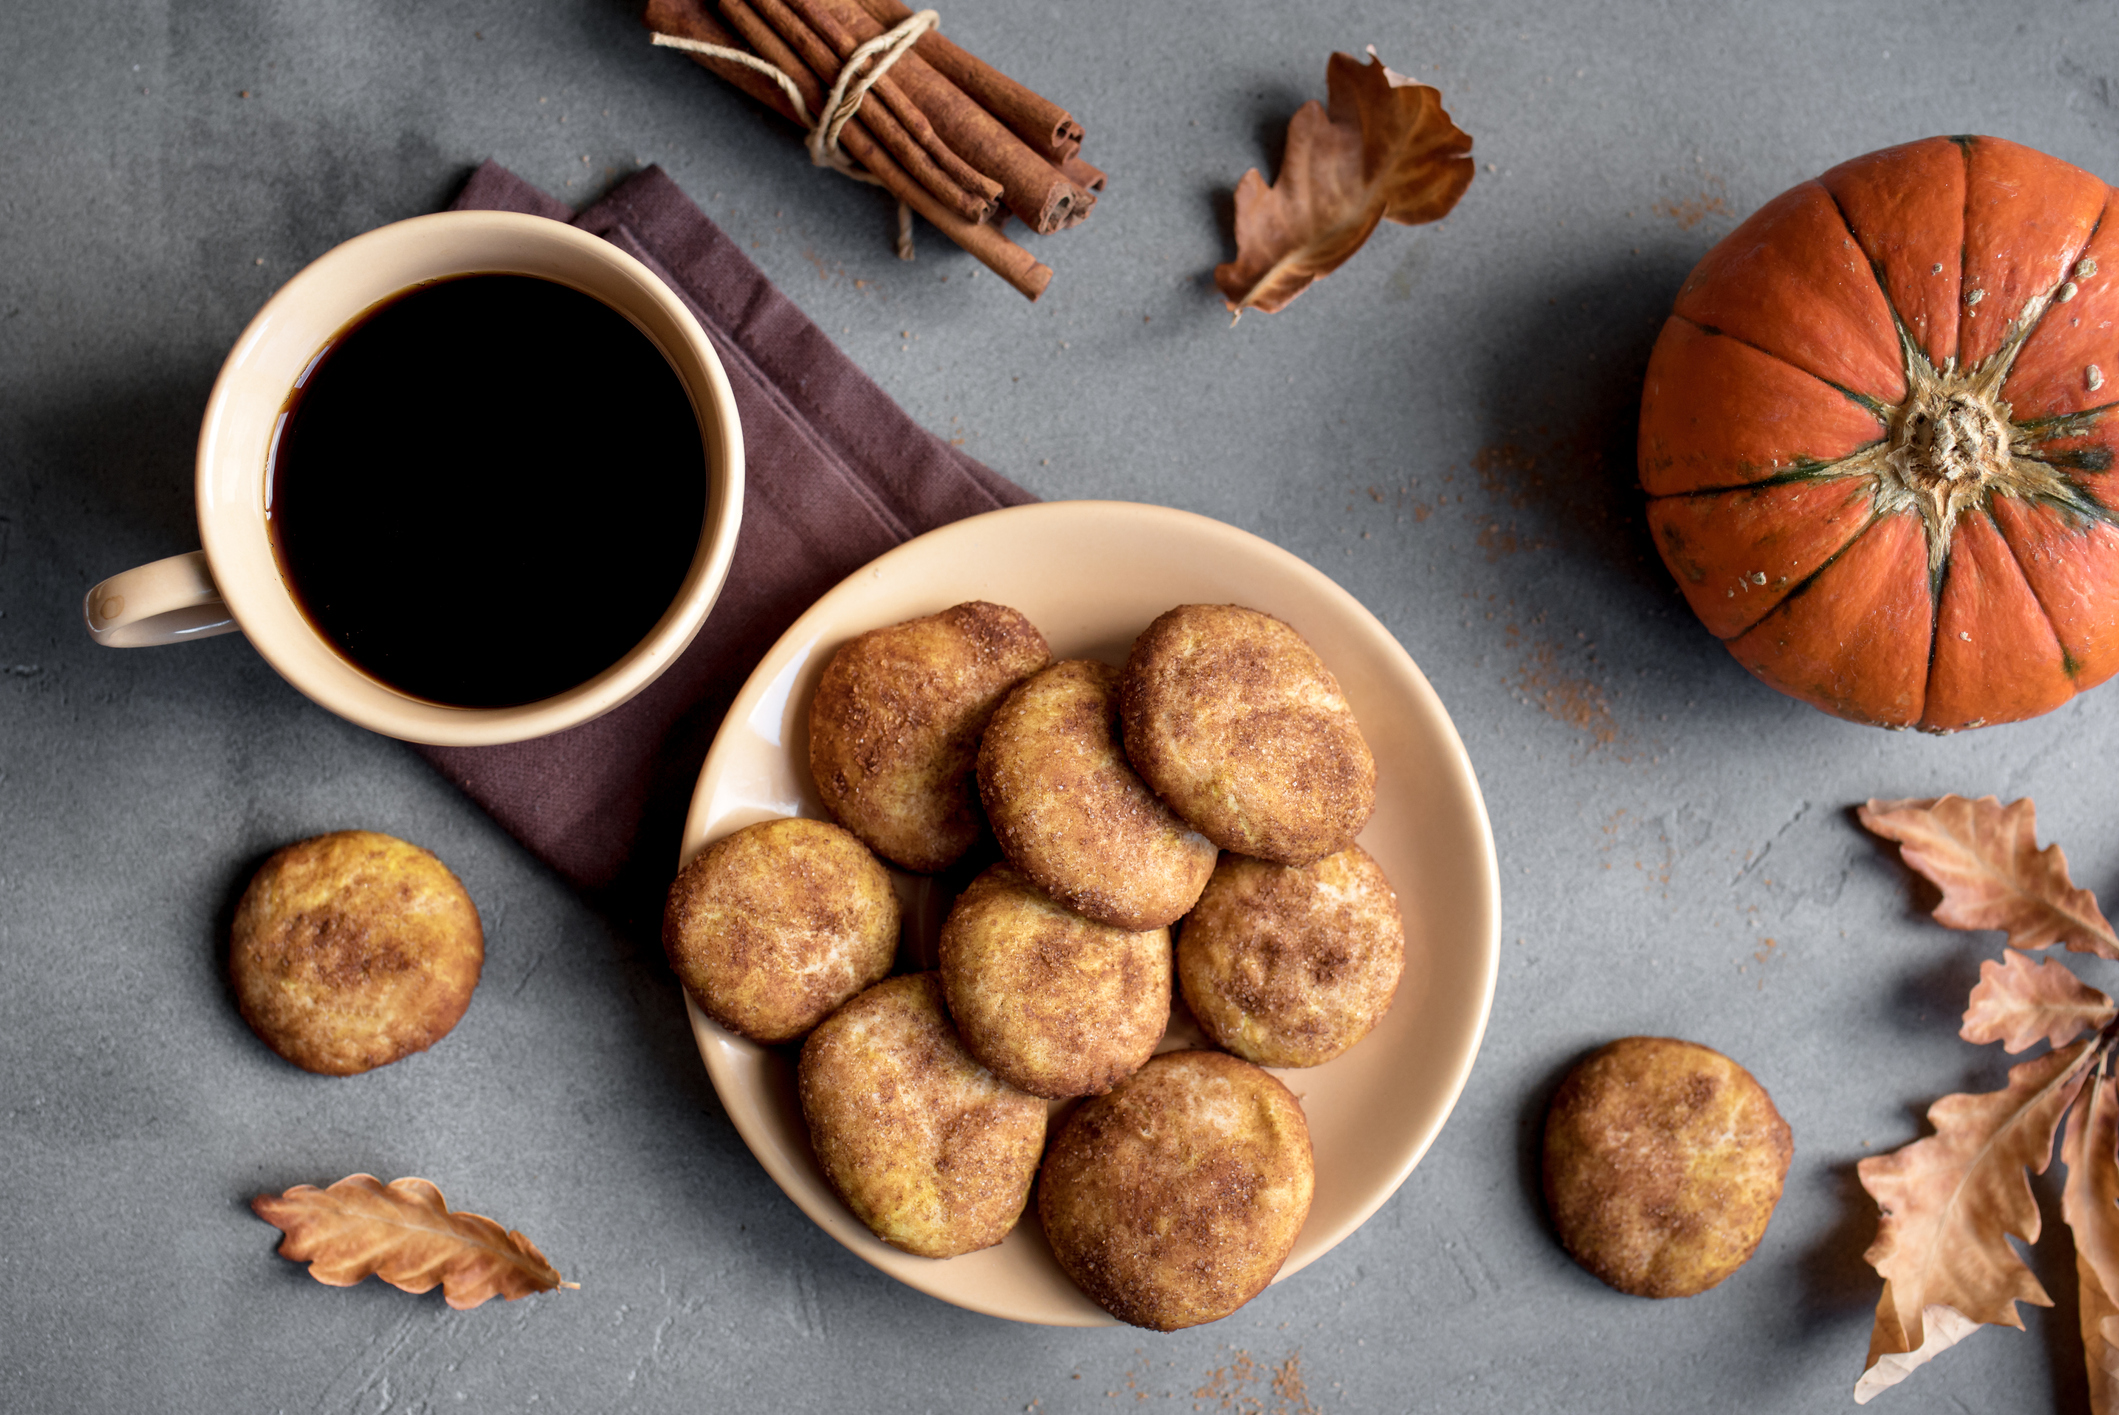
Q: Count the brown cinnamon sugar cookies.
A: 10